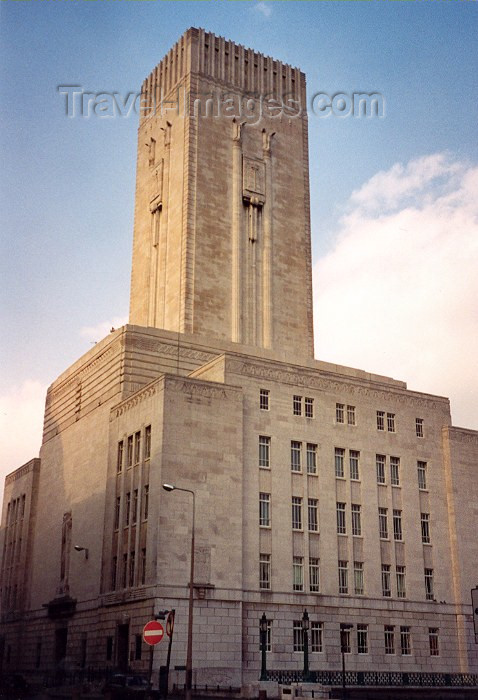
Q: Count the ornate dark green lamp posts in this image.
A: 2